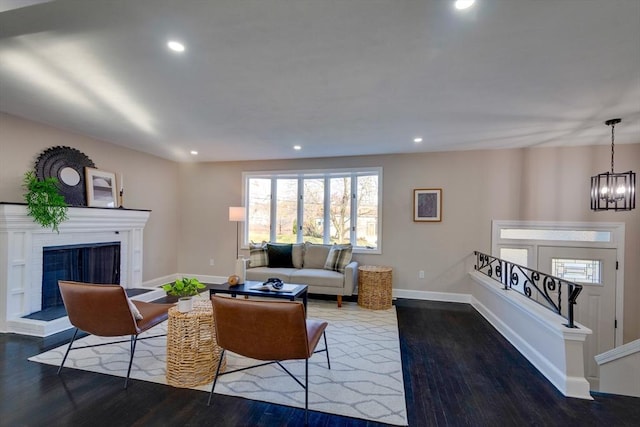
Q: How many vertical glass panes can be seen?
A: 5